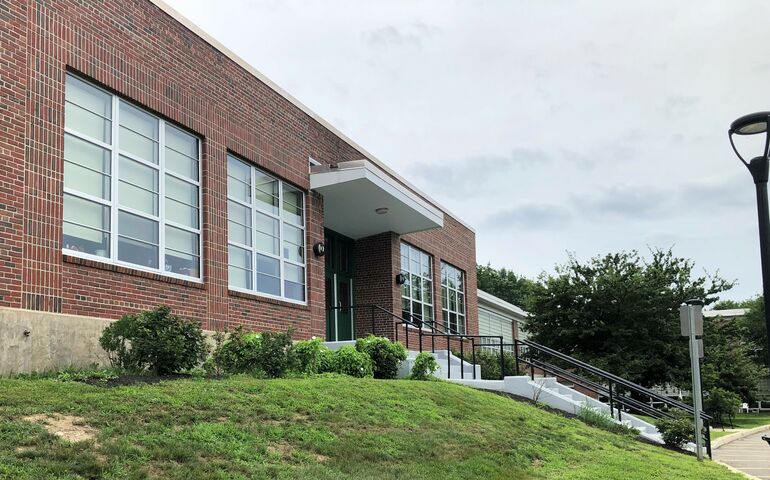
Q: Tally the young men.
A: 0